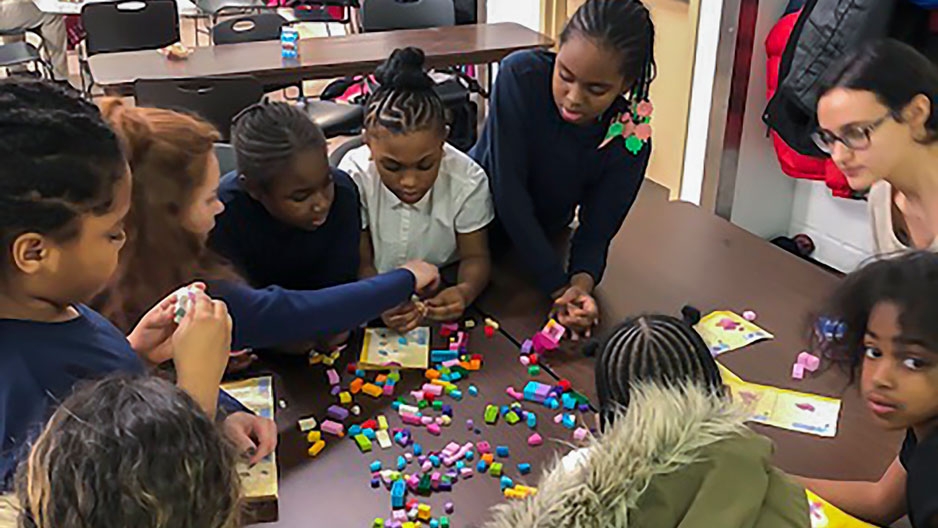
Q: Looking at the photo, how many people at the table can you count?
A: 9